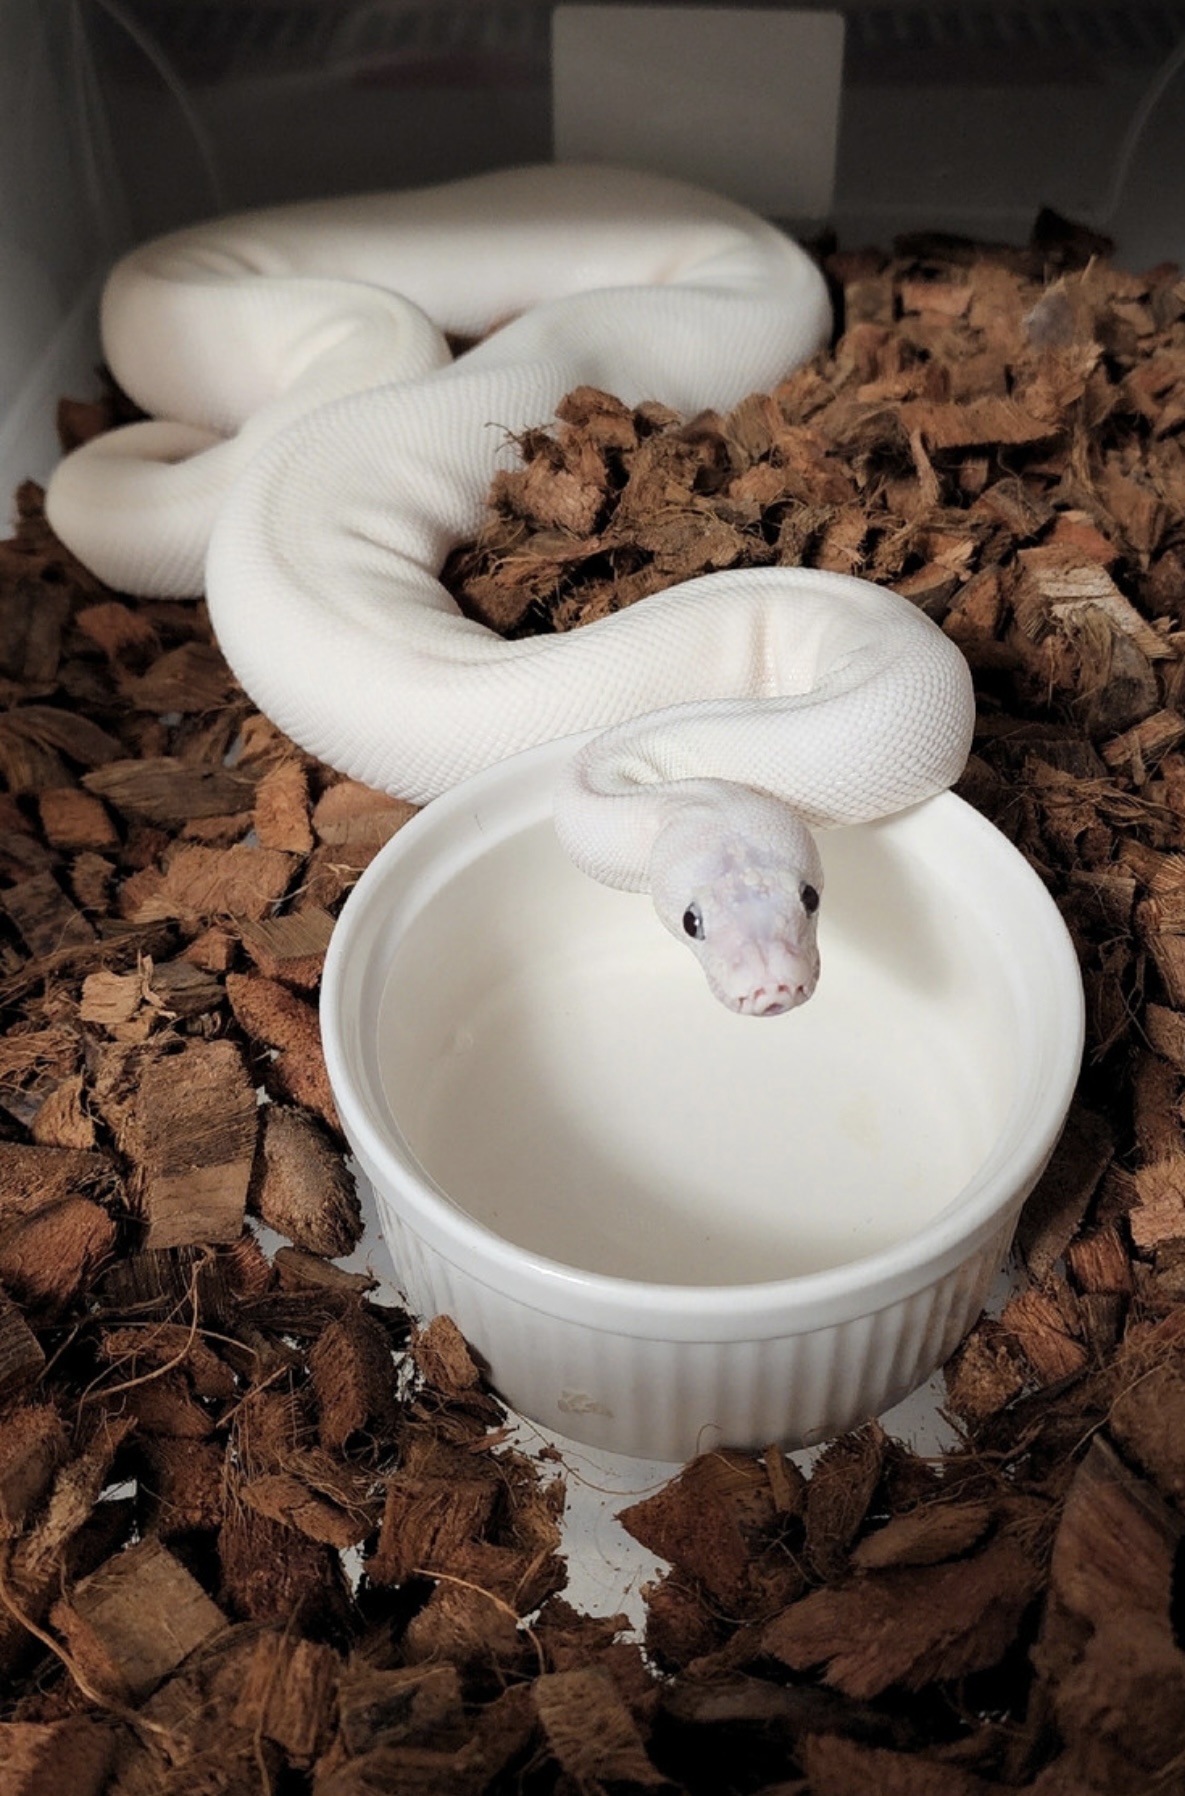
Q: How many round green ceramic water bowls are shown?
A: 0